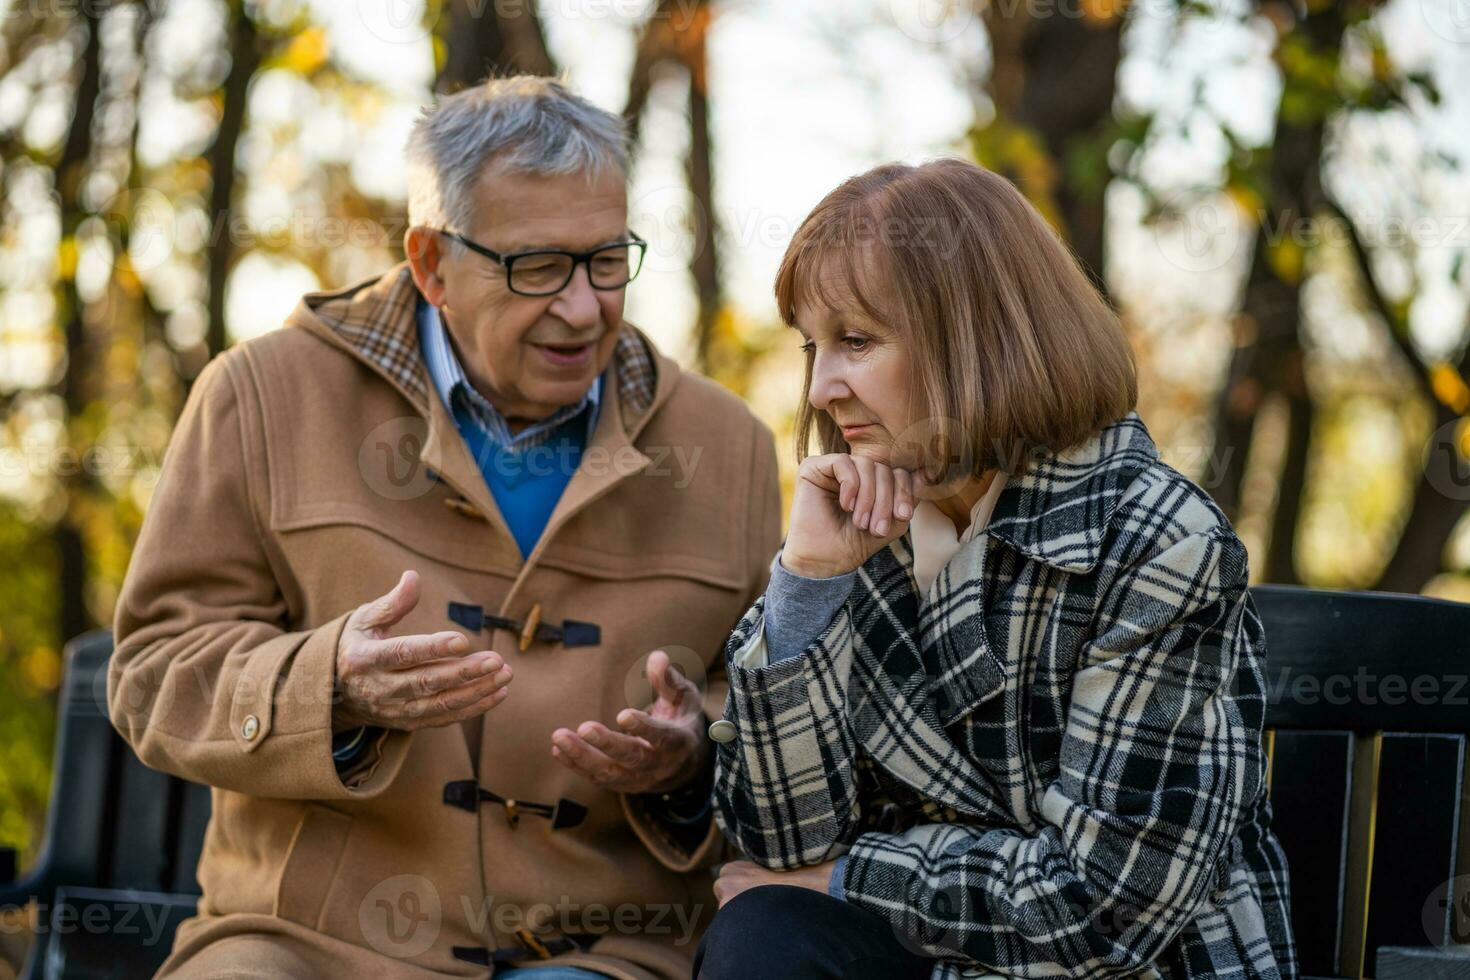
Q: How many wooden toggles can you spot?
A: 4